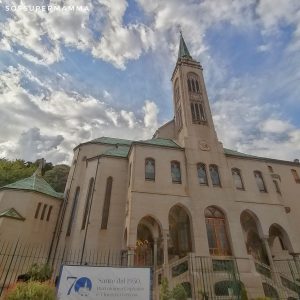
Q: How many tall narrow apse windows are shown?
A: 3